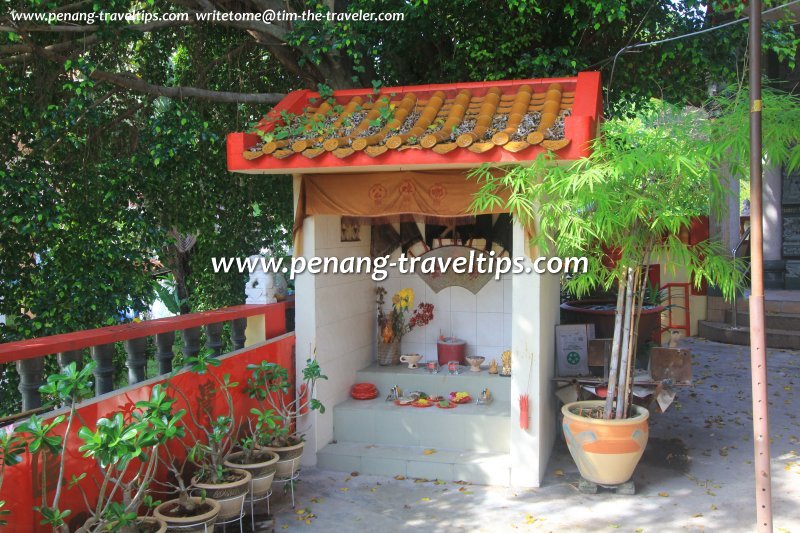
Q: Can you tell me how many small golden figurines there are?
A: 2